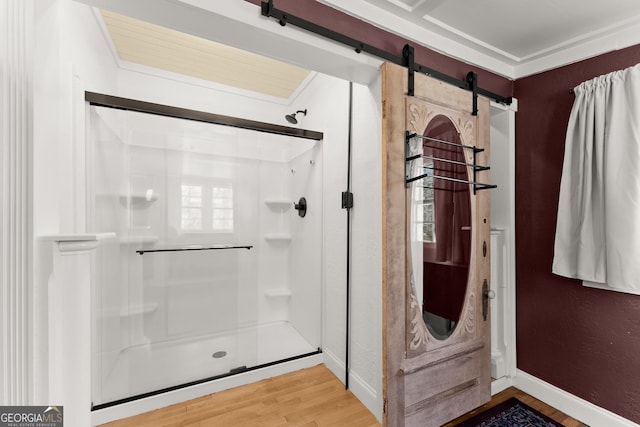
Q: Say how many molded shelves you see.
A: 6